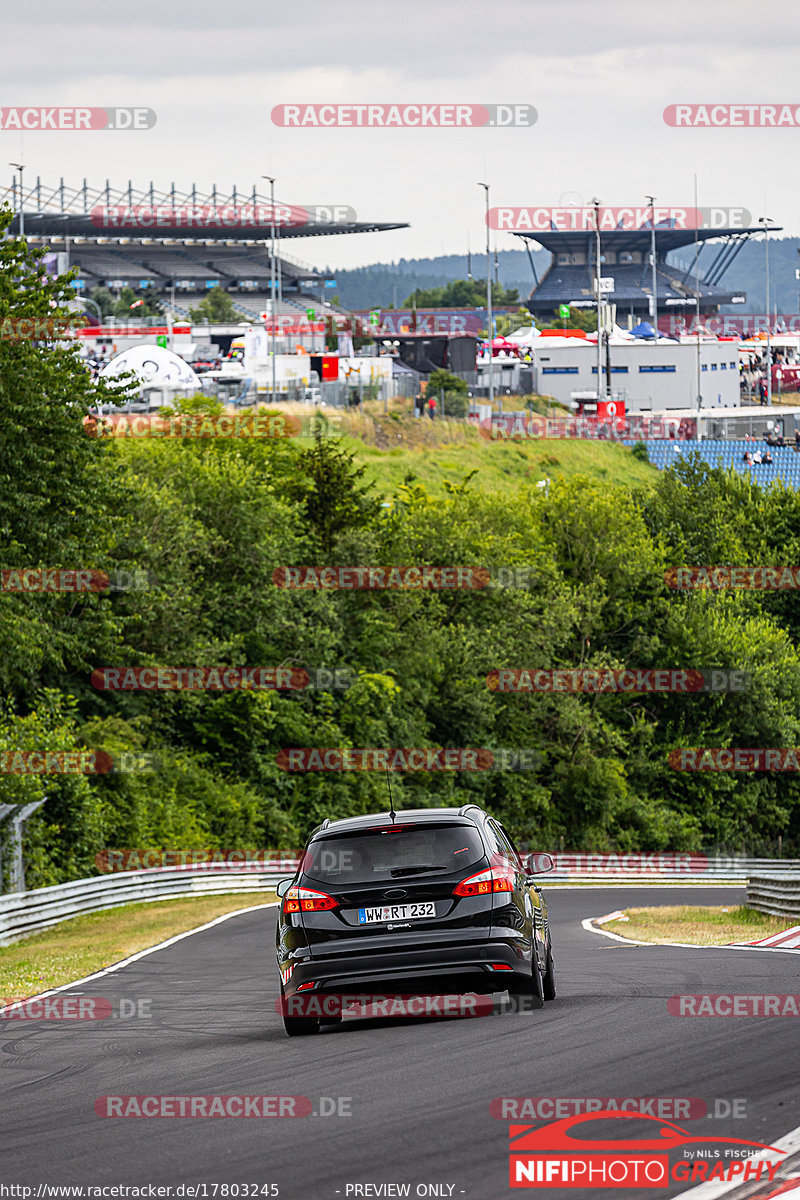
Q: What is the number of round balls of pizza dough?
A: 0